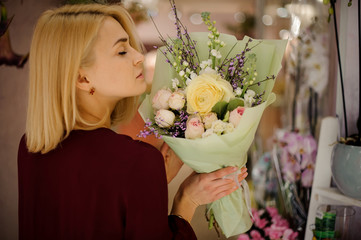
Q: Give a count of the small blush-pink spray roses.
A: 6